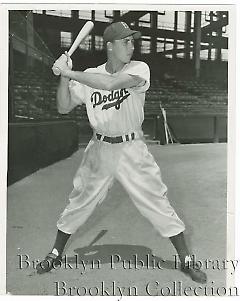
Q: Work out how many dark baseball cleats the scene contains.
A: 2